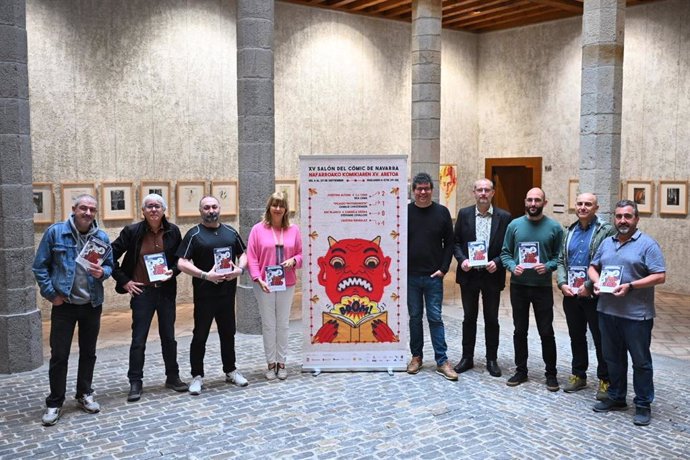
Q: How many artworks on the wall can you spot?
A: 11